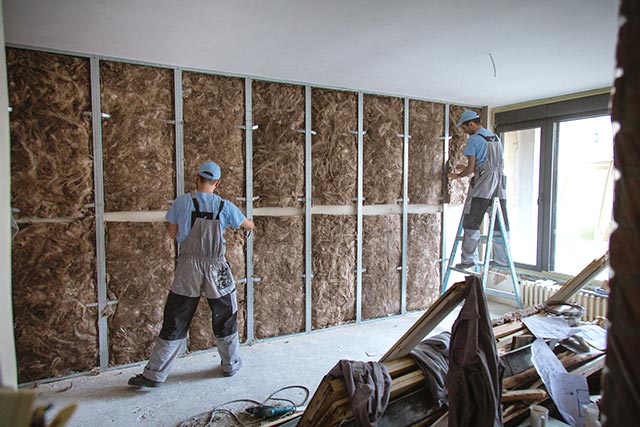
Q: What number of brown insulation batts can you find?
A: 15